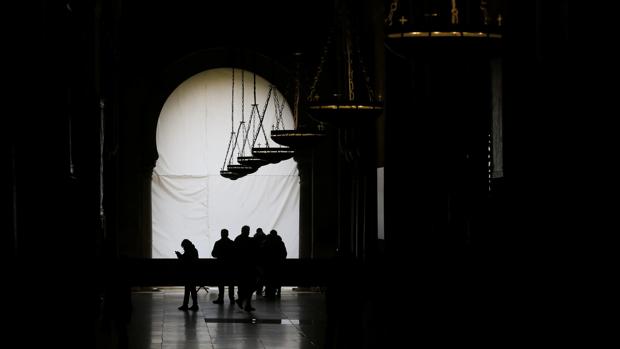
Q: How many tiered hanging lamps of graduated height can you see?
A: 7